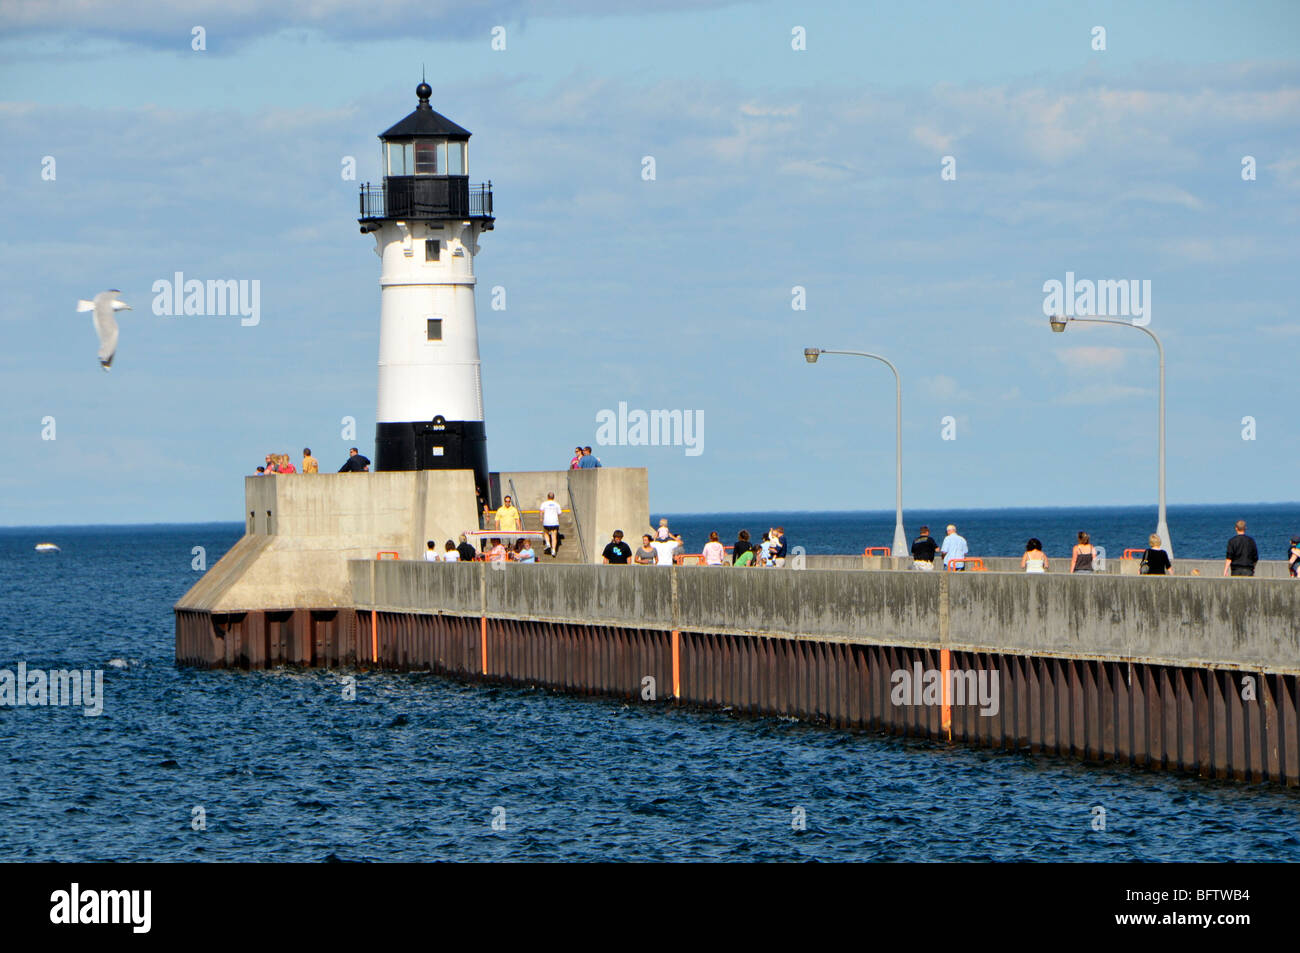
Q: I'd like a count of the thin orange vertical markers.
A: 4